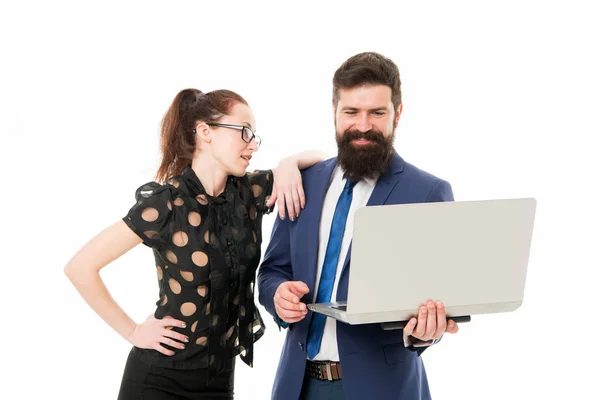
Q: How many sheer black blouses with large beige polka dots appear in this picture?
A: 1